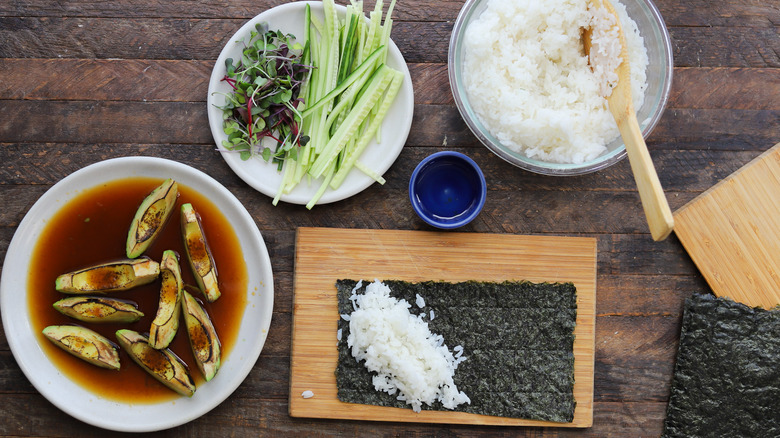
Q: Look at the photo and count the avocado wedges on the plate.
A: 8